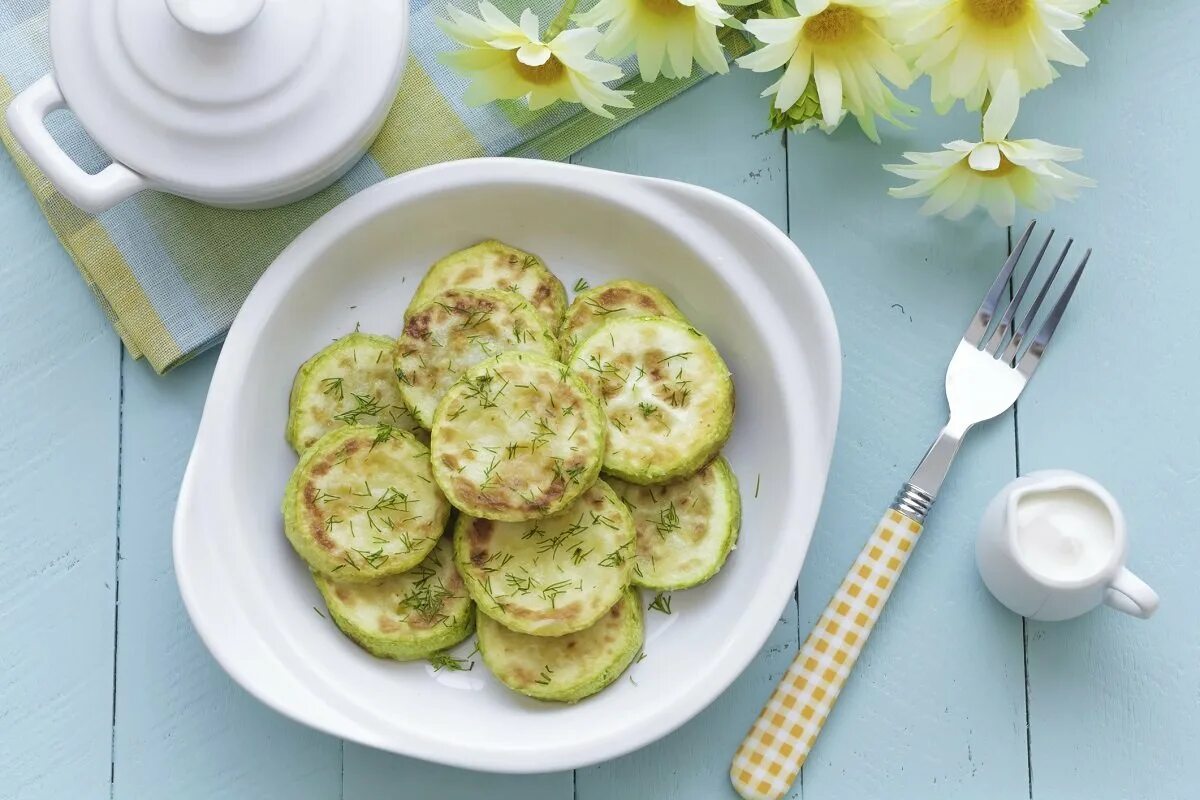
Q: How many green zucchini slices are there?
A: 11